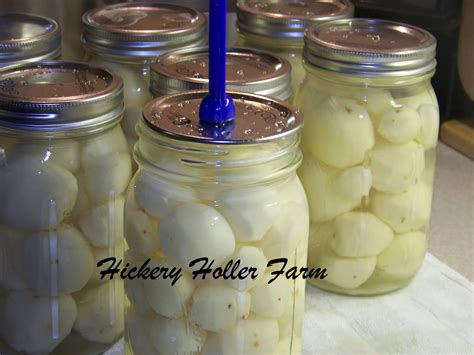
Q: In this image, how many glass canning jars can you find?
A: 7